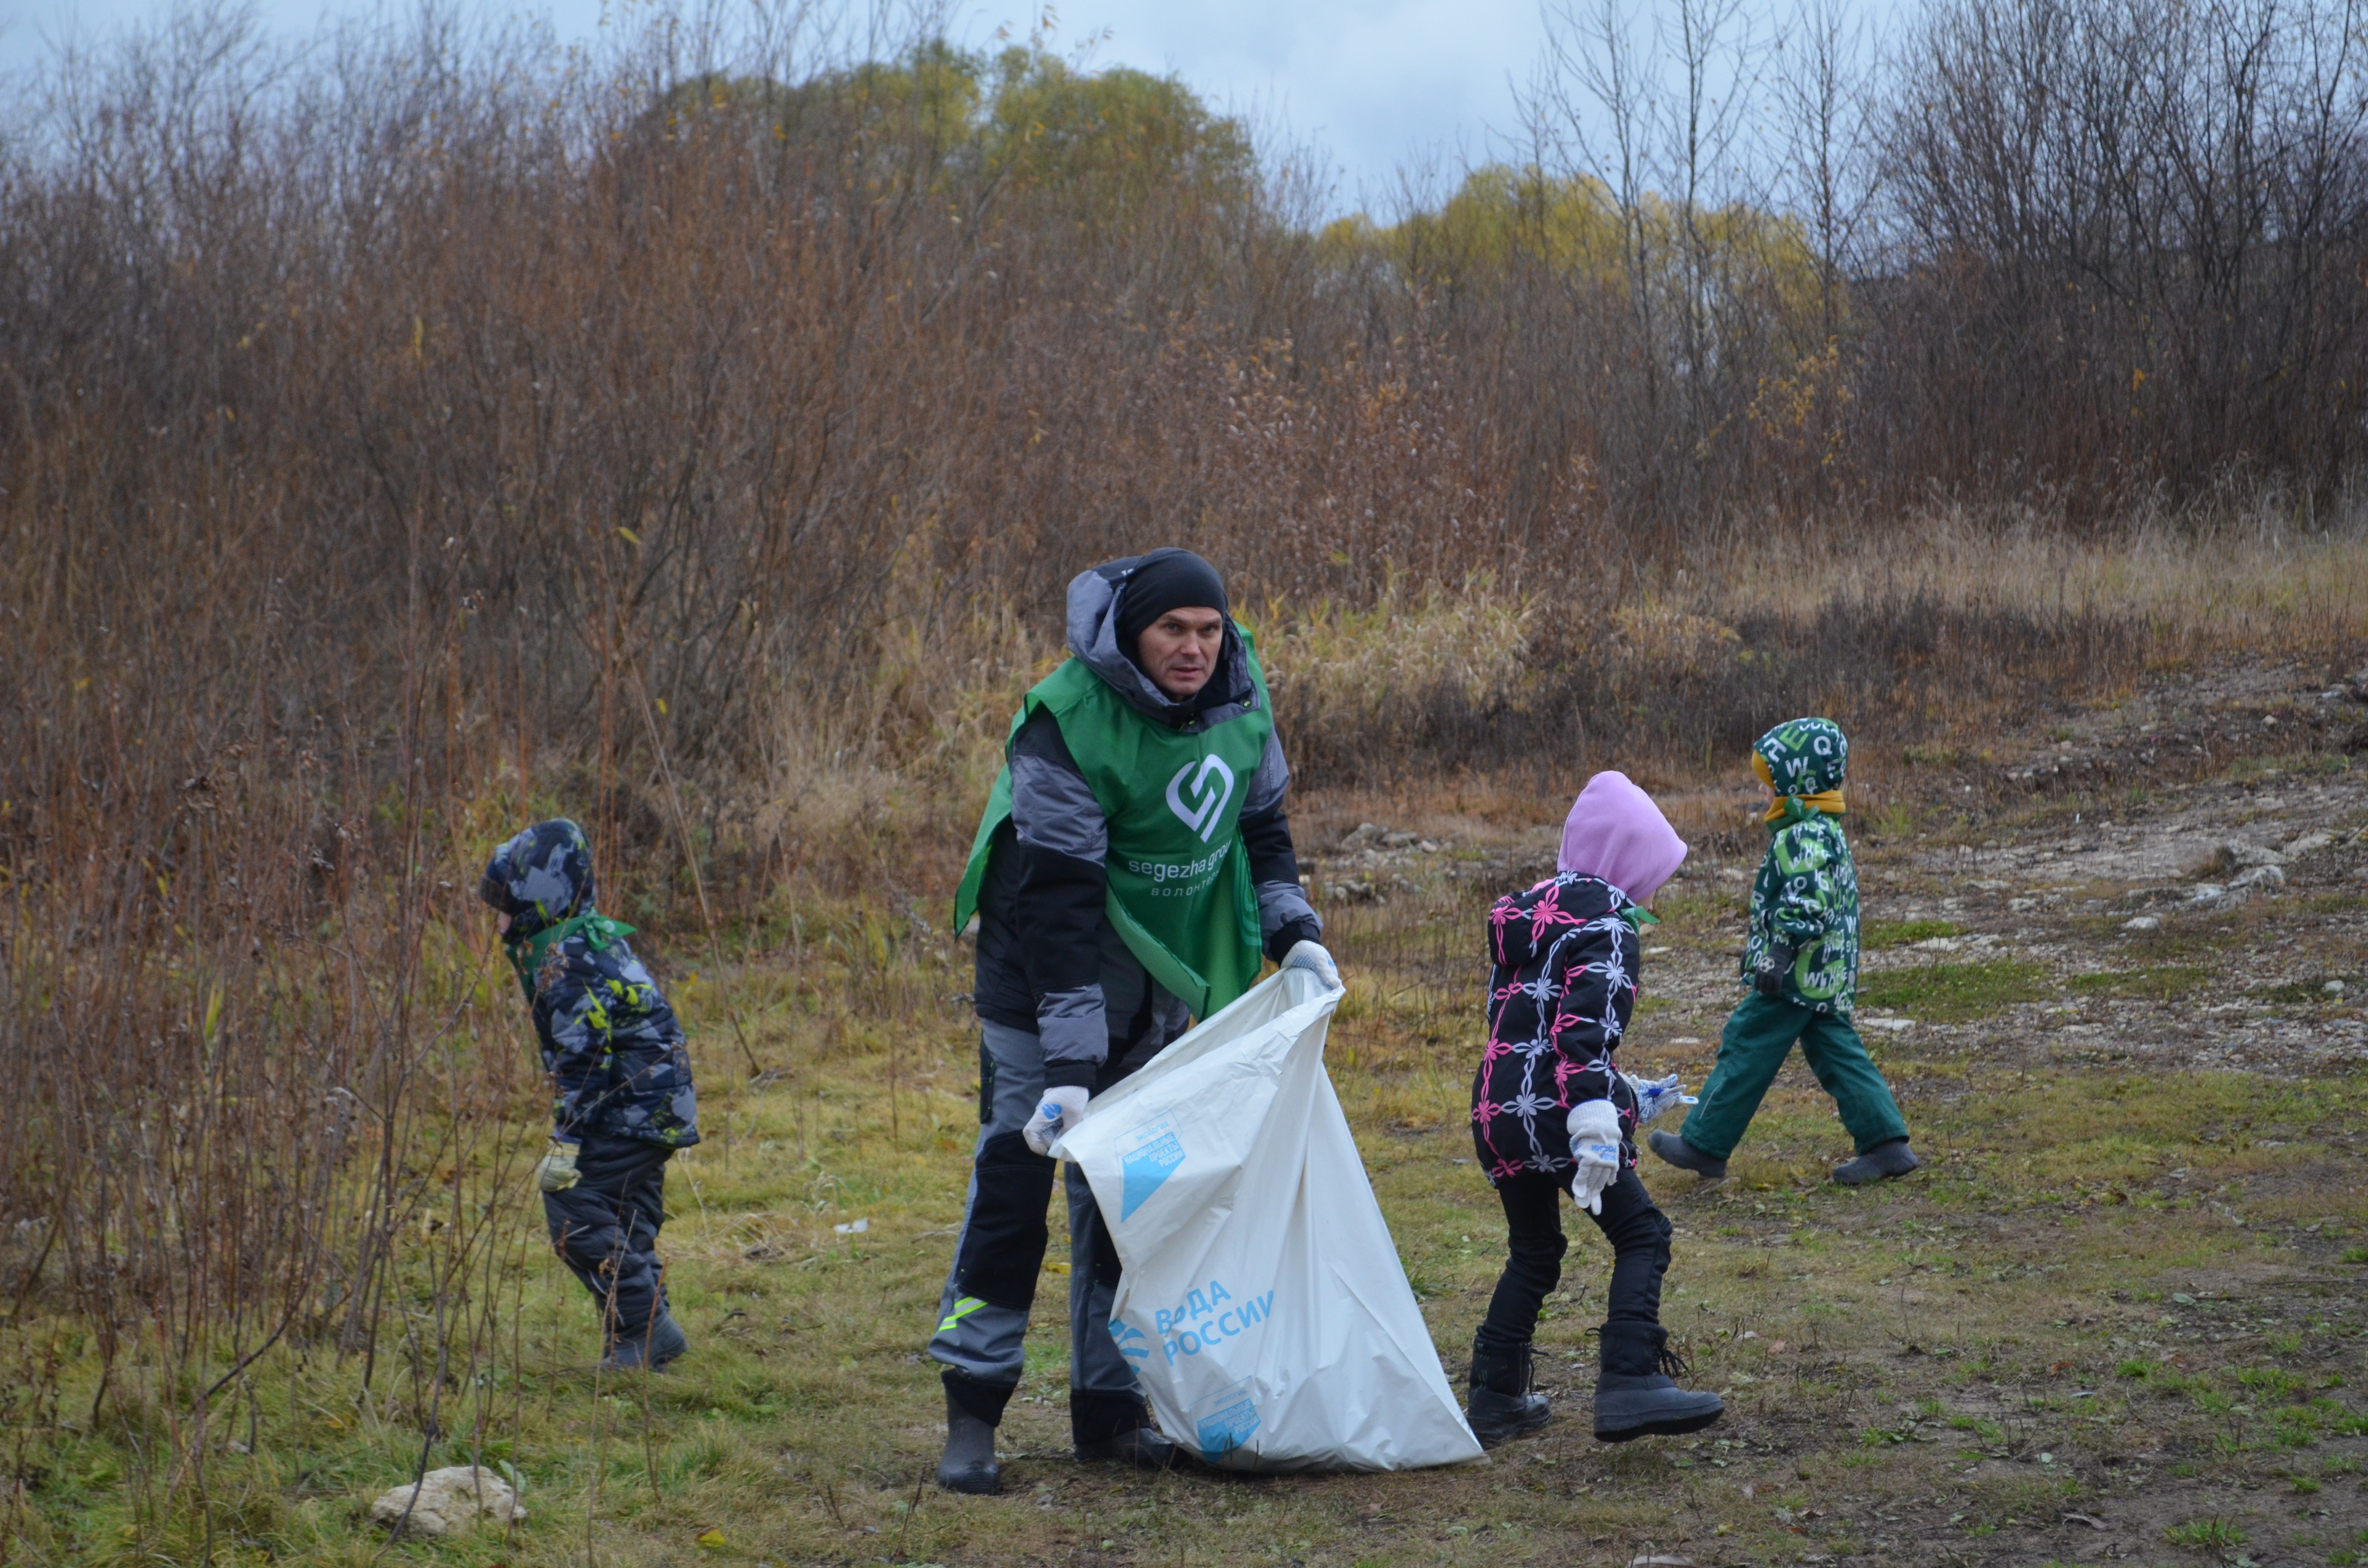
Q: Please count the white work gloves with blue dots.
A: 4